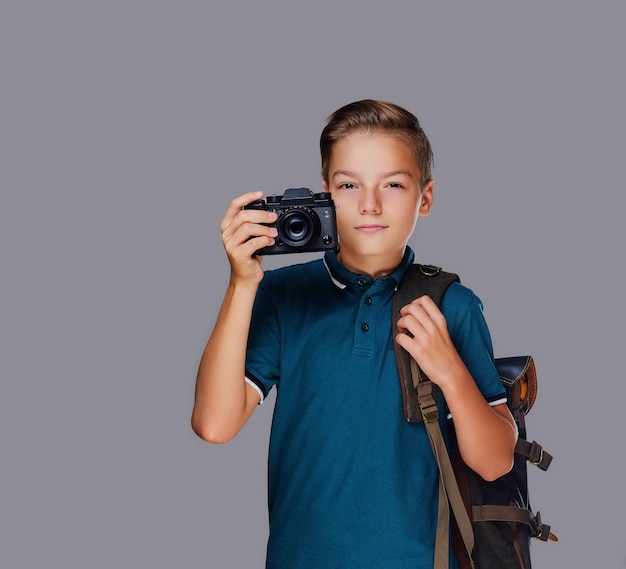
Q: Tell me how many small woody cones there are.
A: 0